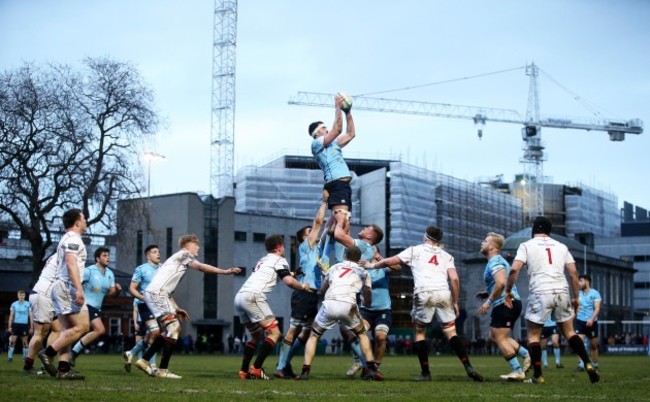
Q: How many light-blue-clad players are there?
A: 11